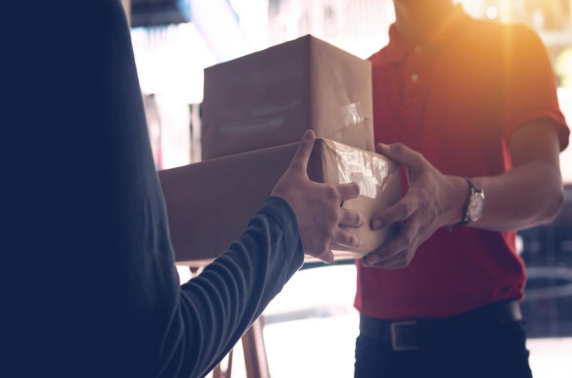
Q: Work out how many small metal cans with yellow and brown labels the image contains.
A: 0